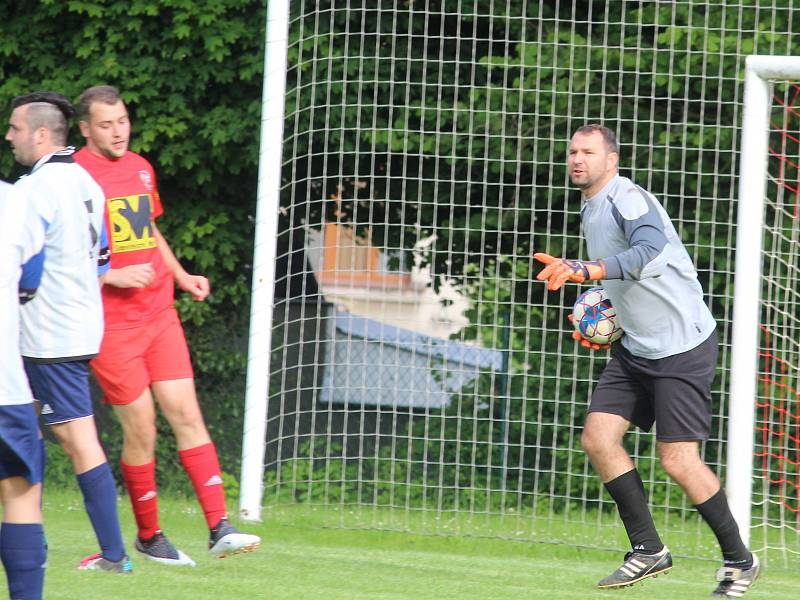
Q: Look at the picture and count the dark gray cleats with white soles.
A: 2